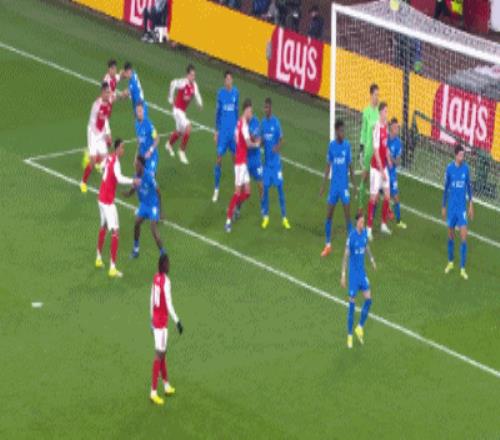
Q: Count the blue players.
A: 10